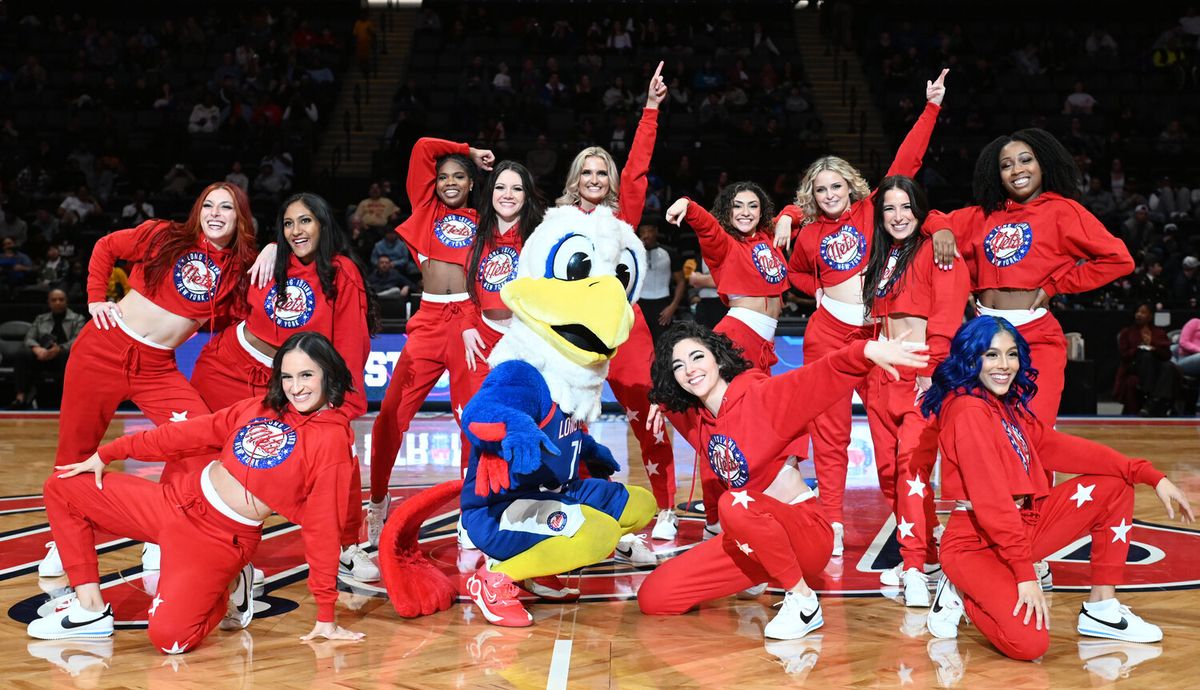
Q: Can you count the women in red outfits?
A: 12